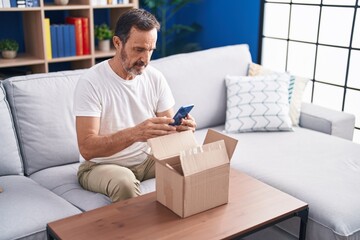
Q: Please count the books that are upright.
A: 7